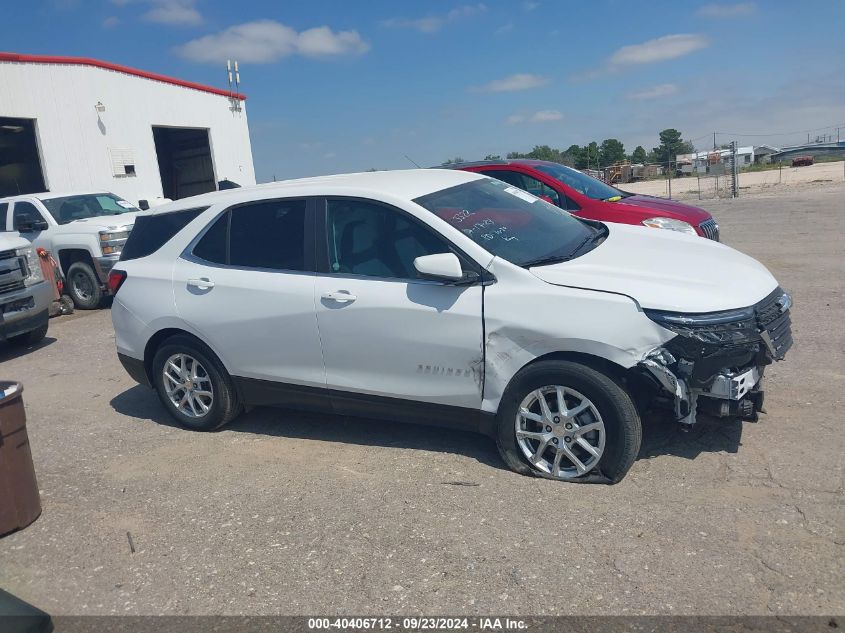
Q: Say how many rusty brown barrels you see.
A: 1